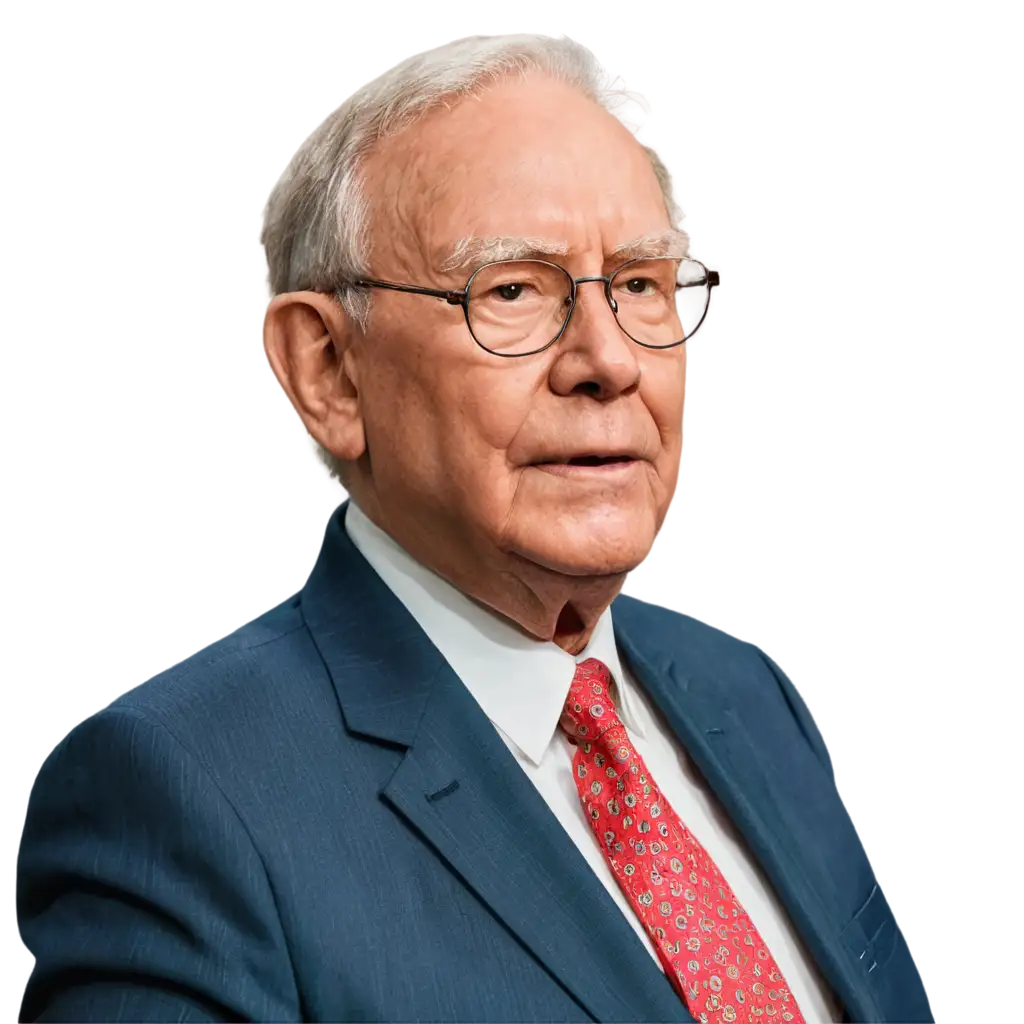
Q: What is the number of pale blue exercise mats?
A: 0